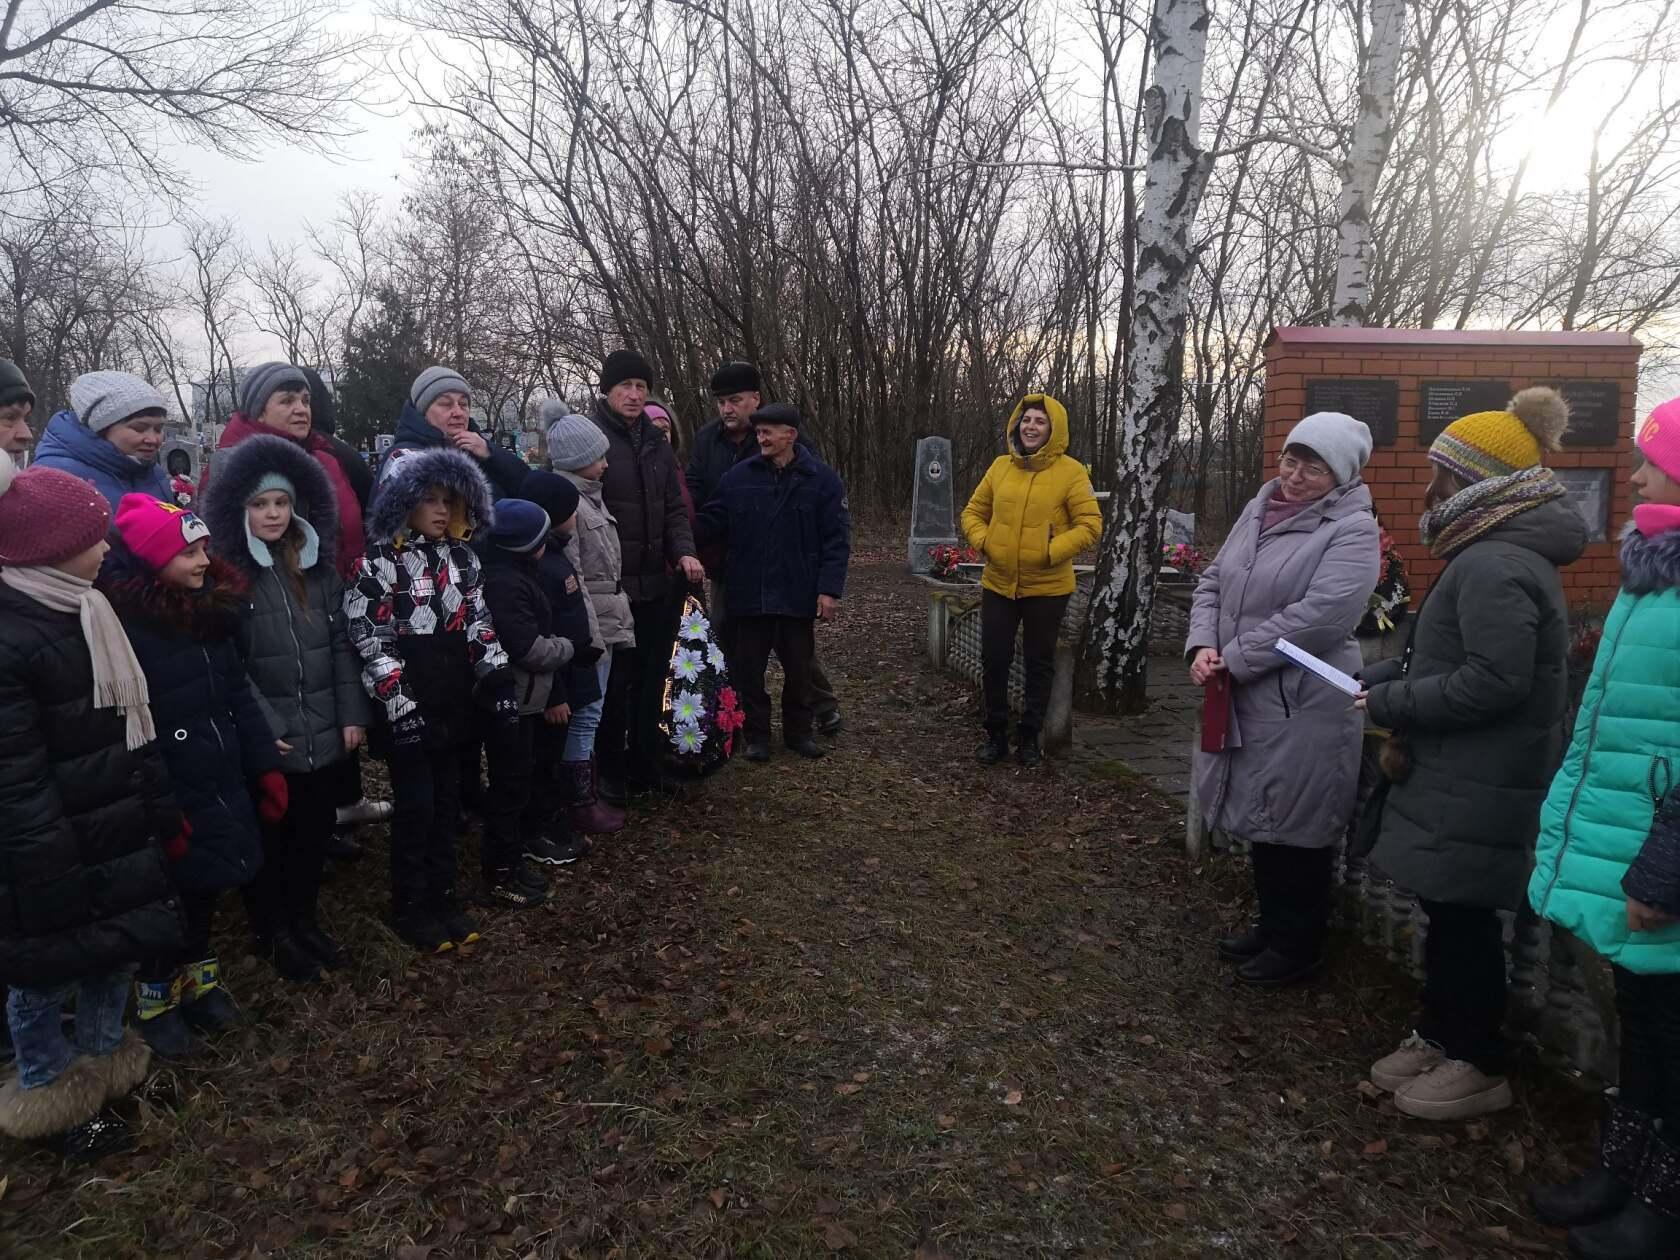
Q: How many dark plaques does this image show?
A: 3